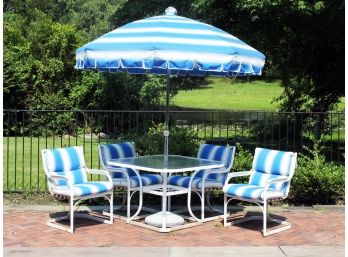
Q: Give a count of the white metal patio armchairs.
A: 4